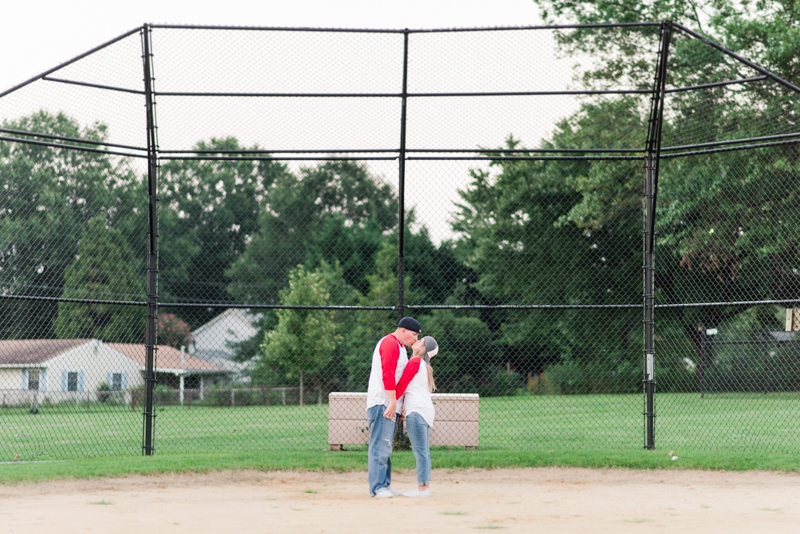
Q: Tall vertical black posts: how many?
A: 3